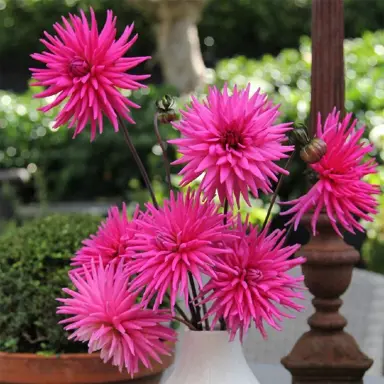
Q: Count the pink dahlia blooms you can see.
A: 7